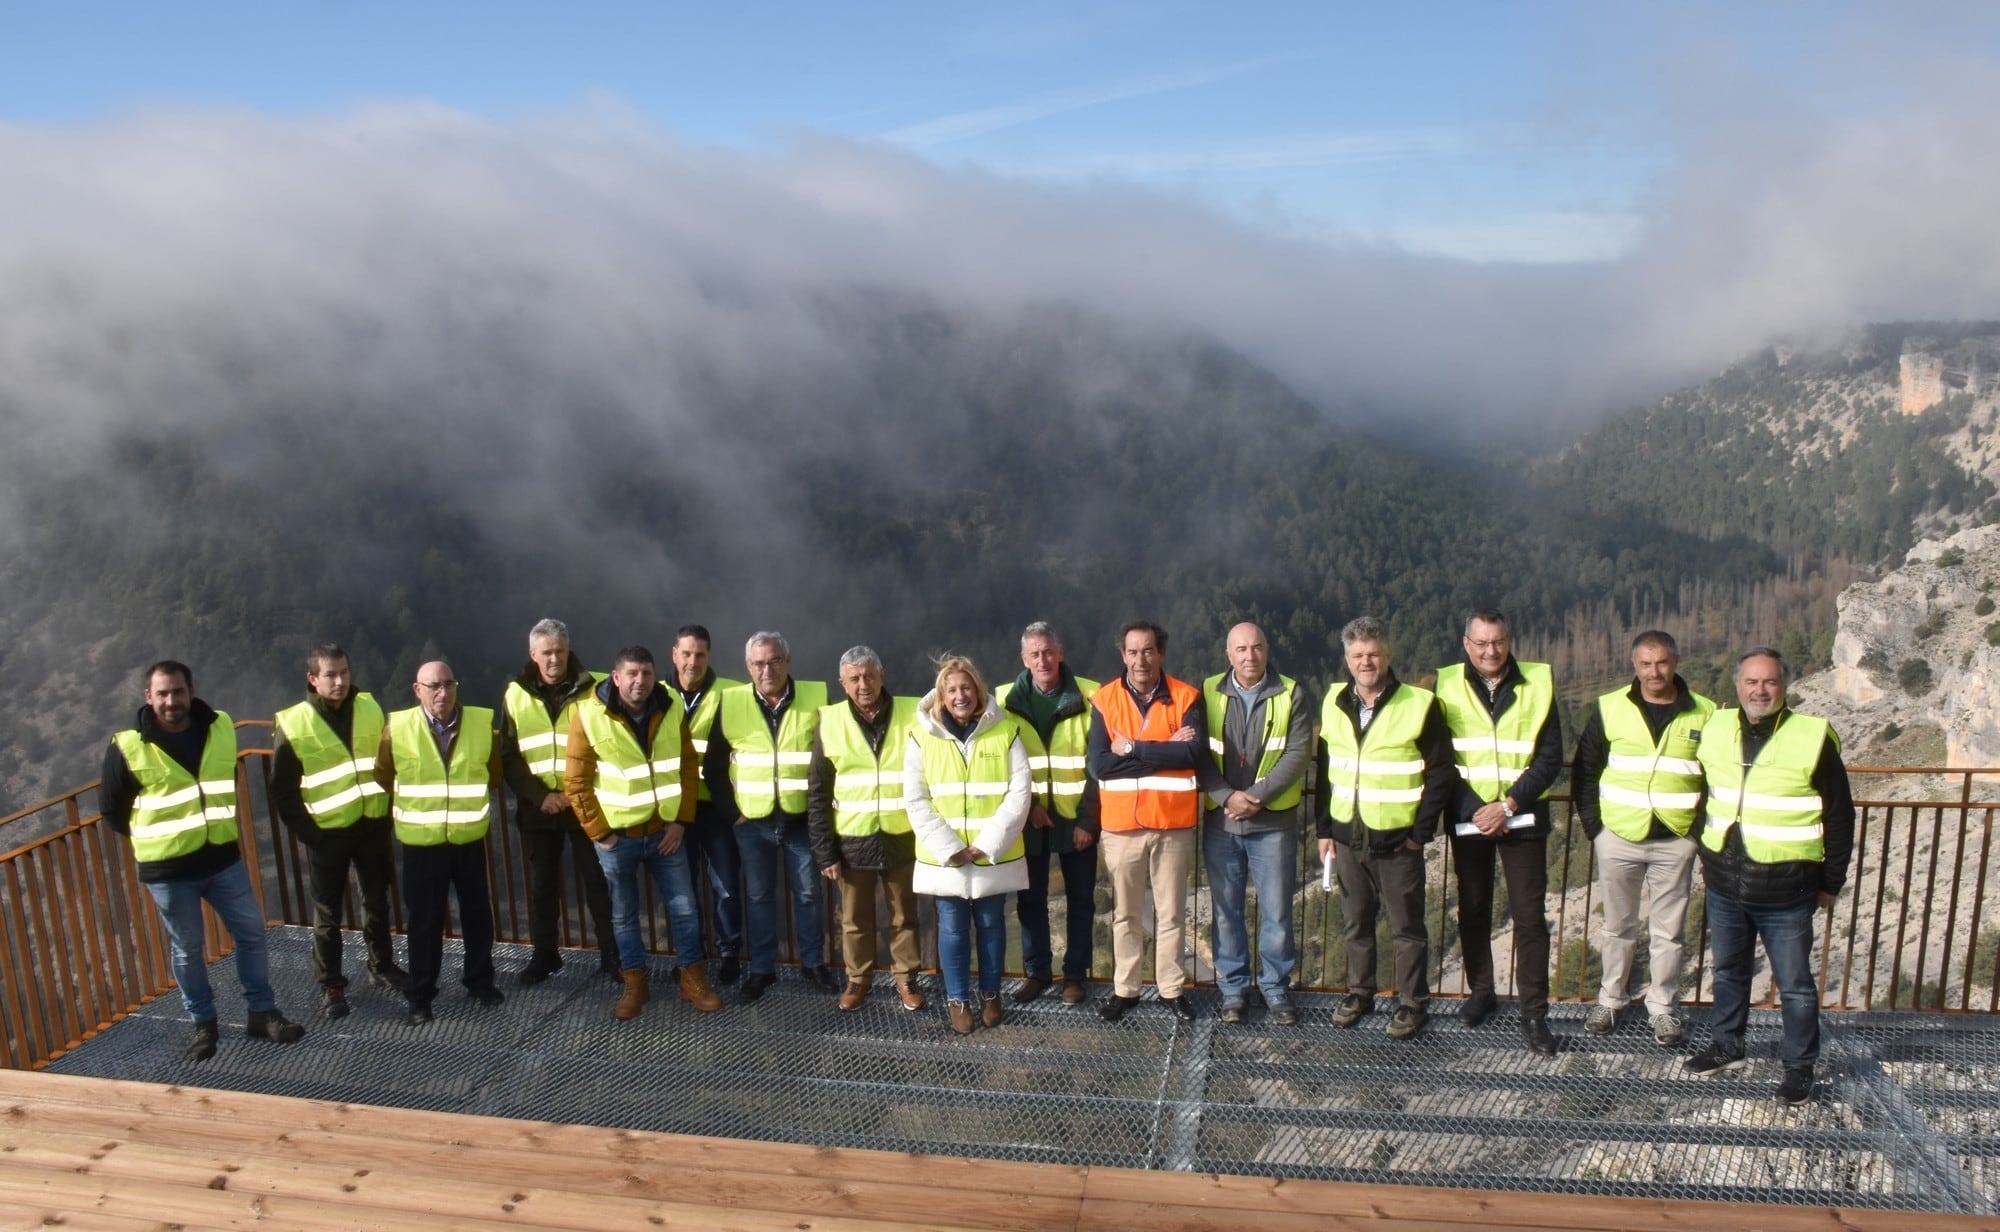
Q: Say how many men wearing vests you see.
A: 15